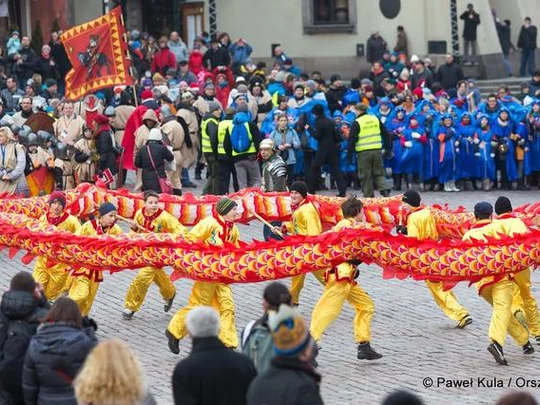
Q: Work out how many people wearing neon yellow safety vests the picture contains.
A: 4